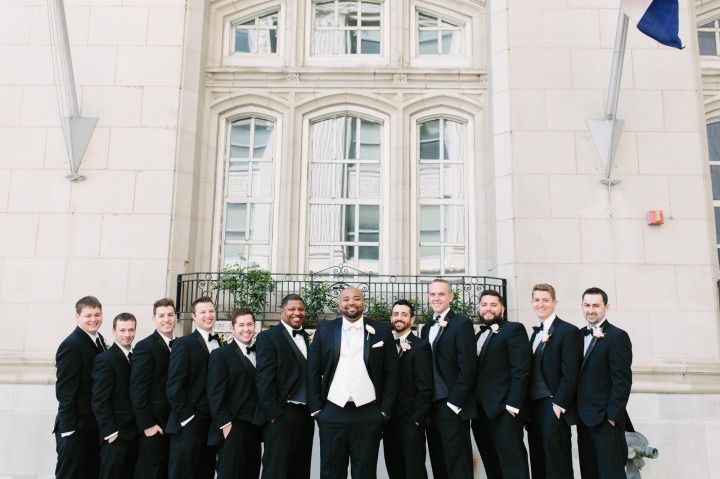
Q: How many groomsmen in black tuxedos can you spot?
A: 11